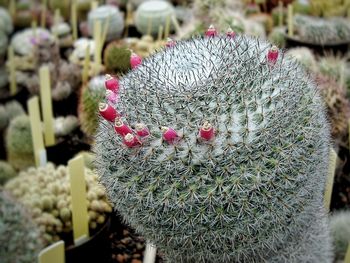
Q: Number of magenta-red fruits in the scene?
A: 13